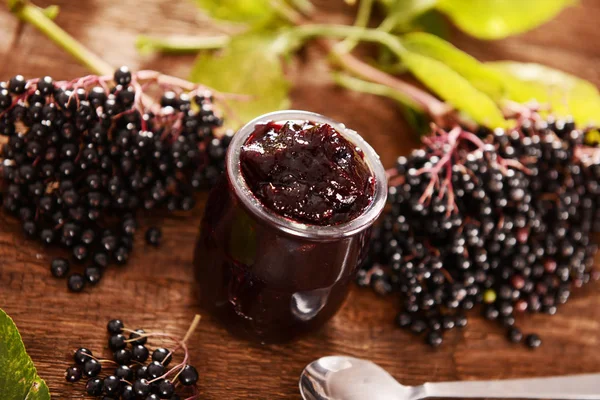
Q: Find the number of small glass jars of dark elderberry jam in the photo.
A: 1